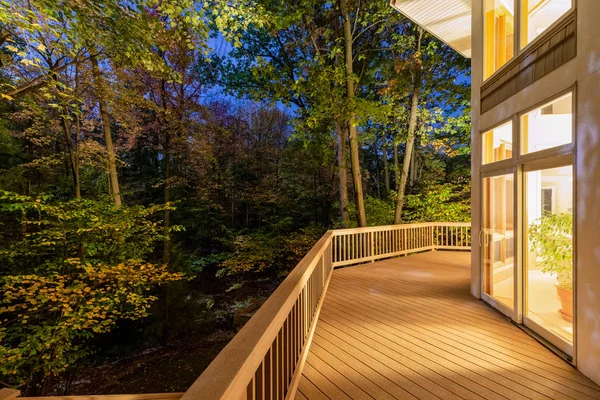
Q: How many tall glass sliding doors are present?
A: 2